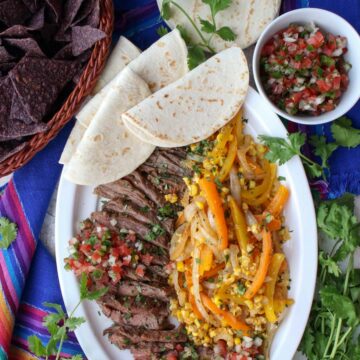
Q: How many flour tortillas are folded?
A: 4